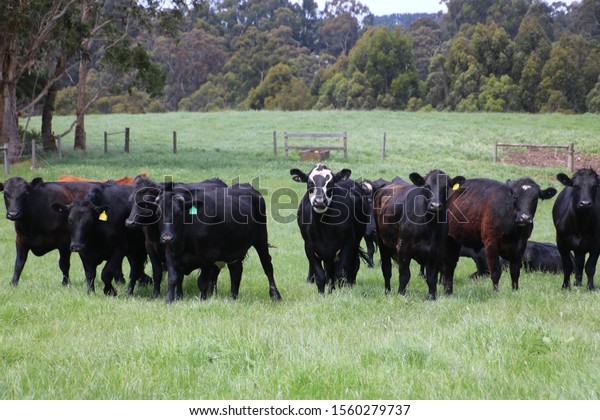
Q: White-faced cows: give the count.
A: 1